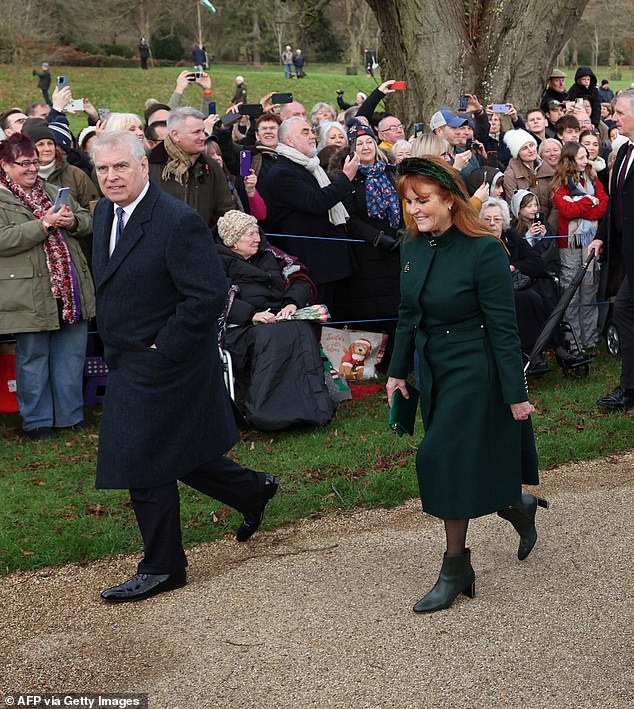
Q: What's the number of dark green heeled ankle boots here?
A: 2